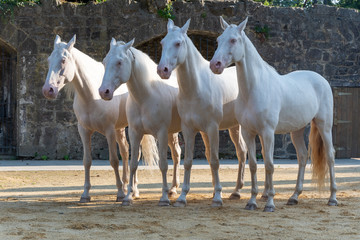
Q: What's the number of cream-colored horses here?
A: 4